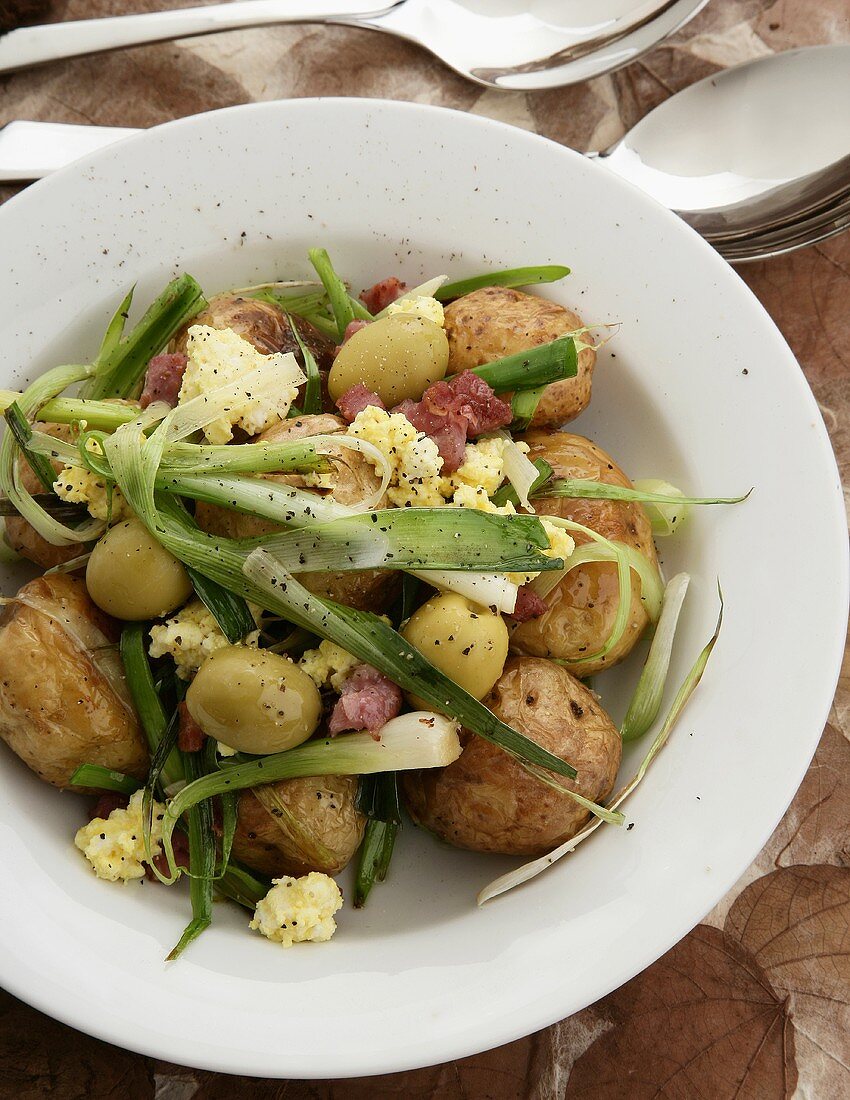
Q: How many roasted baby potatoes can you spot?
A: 8